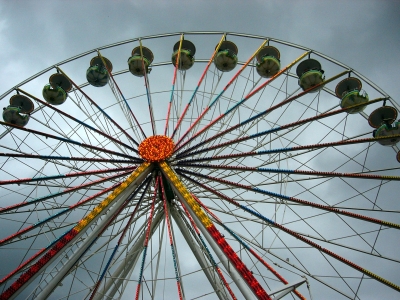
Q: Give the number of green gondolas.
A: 10